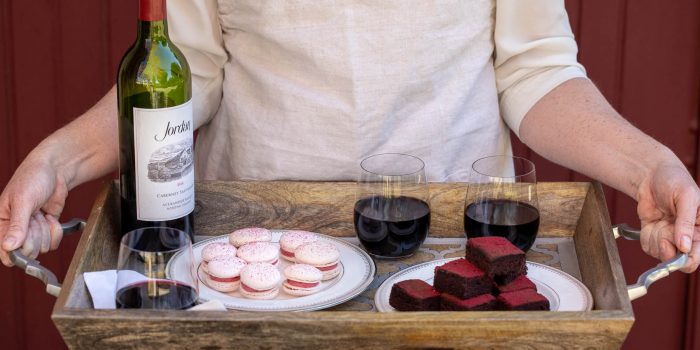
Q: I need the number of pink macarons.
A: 8